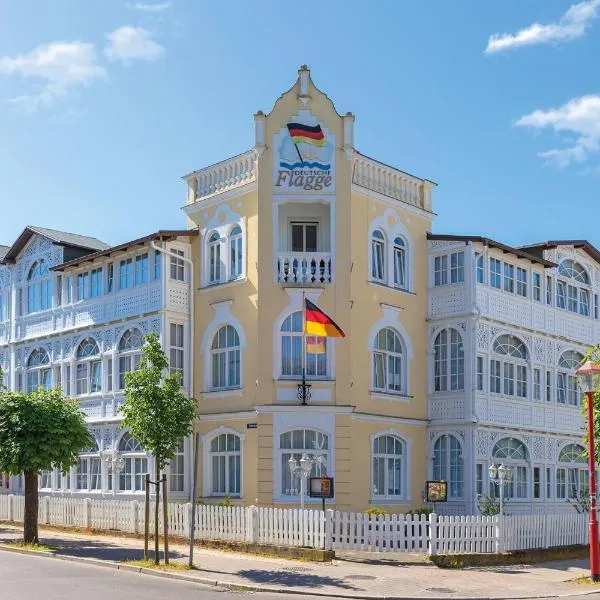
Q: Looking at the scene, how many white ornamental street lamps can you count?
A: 3